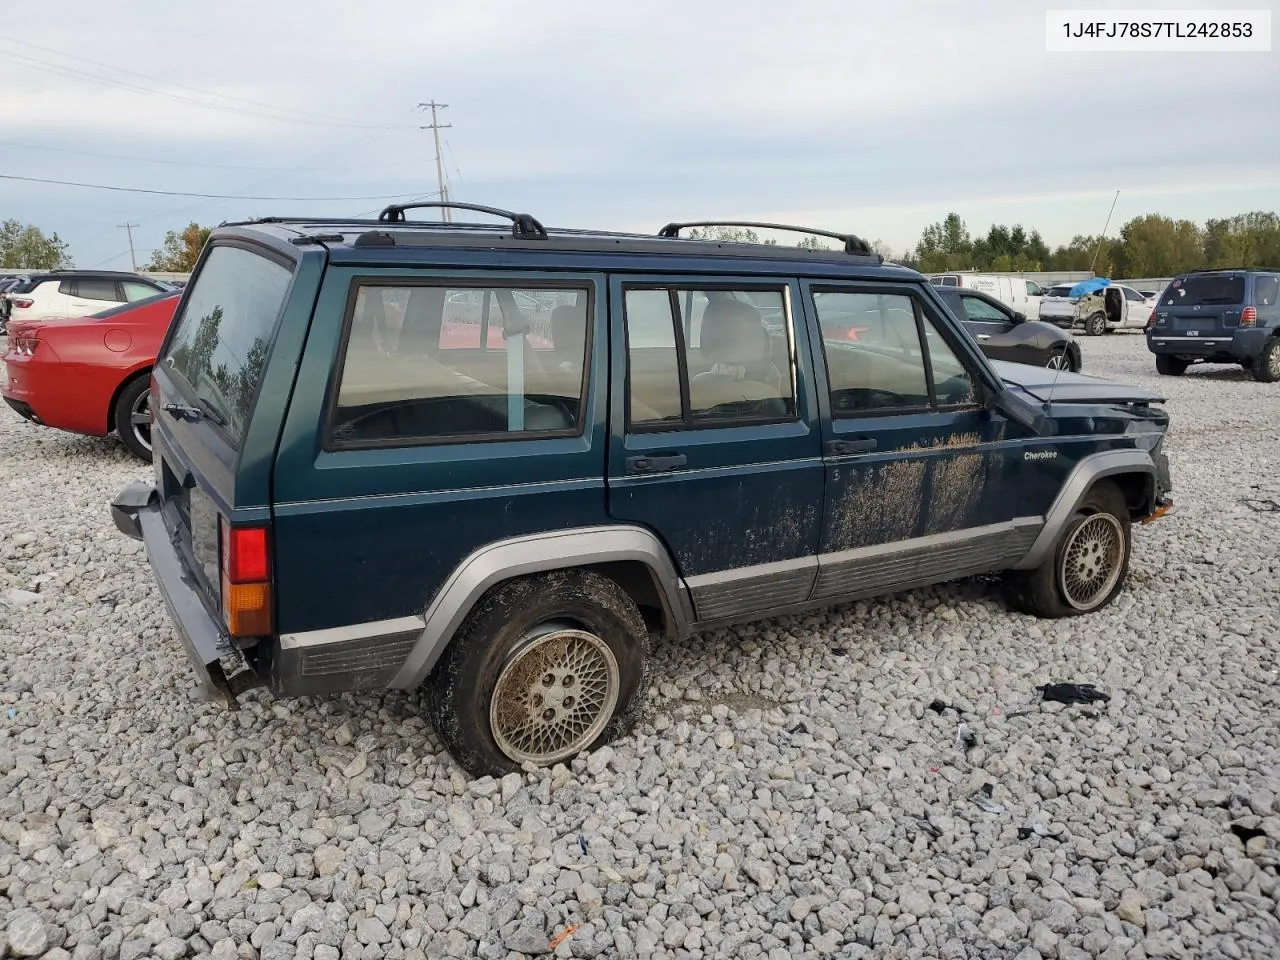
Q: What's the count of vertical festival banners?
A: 0